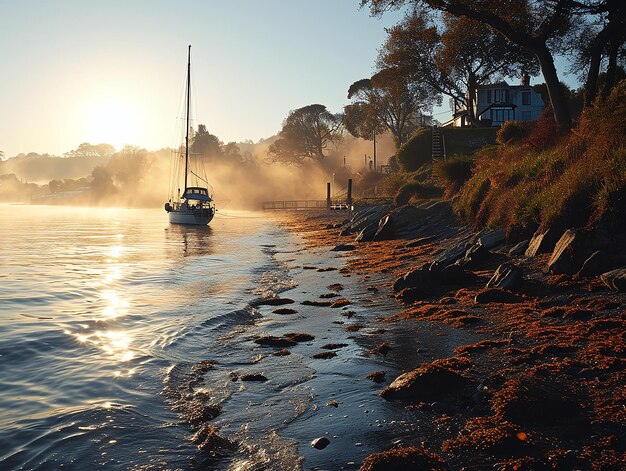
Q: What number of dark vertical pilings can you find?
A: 2